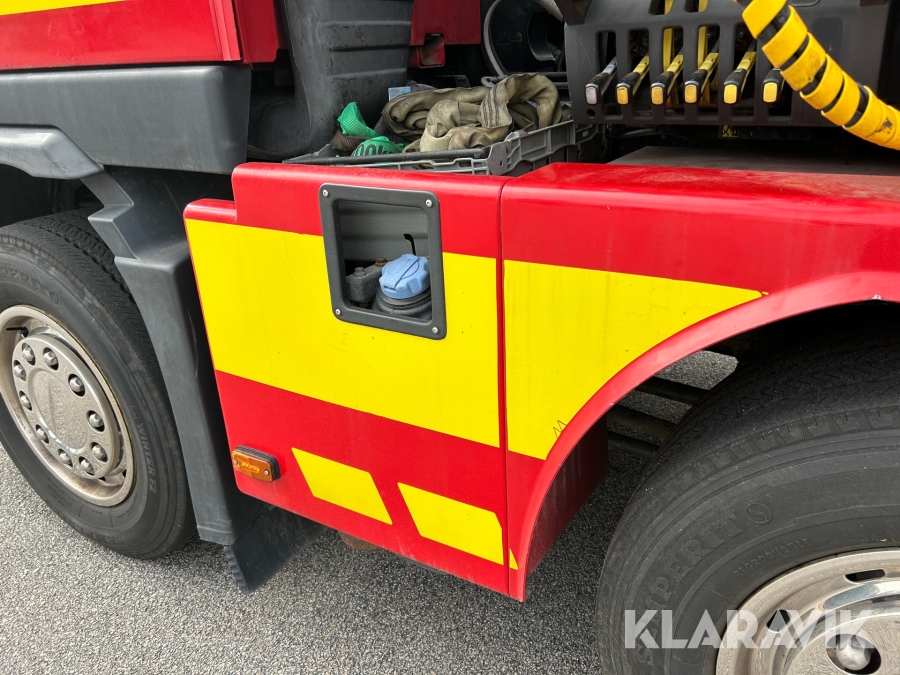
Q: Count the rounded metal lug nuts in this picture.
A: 11